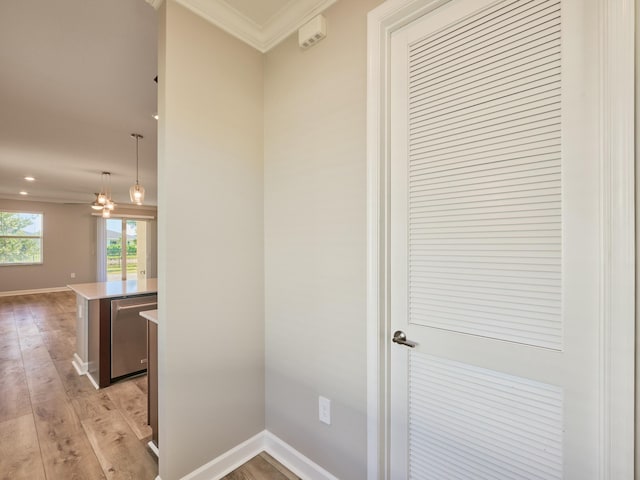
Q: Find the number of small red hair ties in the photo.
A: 0